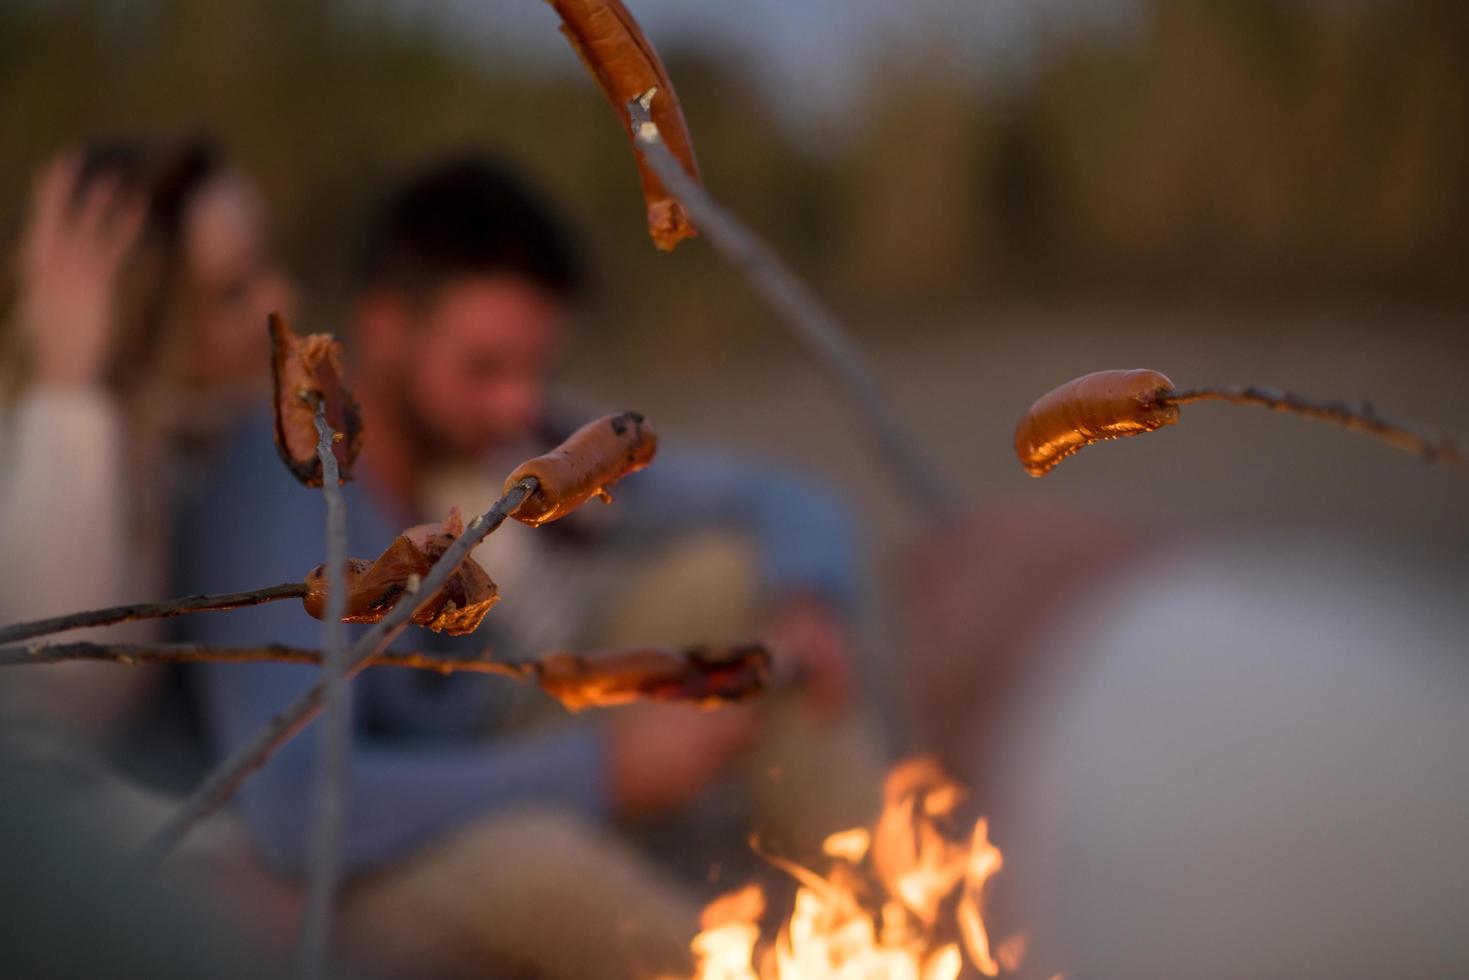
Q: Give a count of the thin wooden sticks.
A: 6